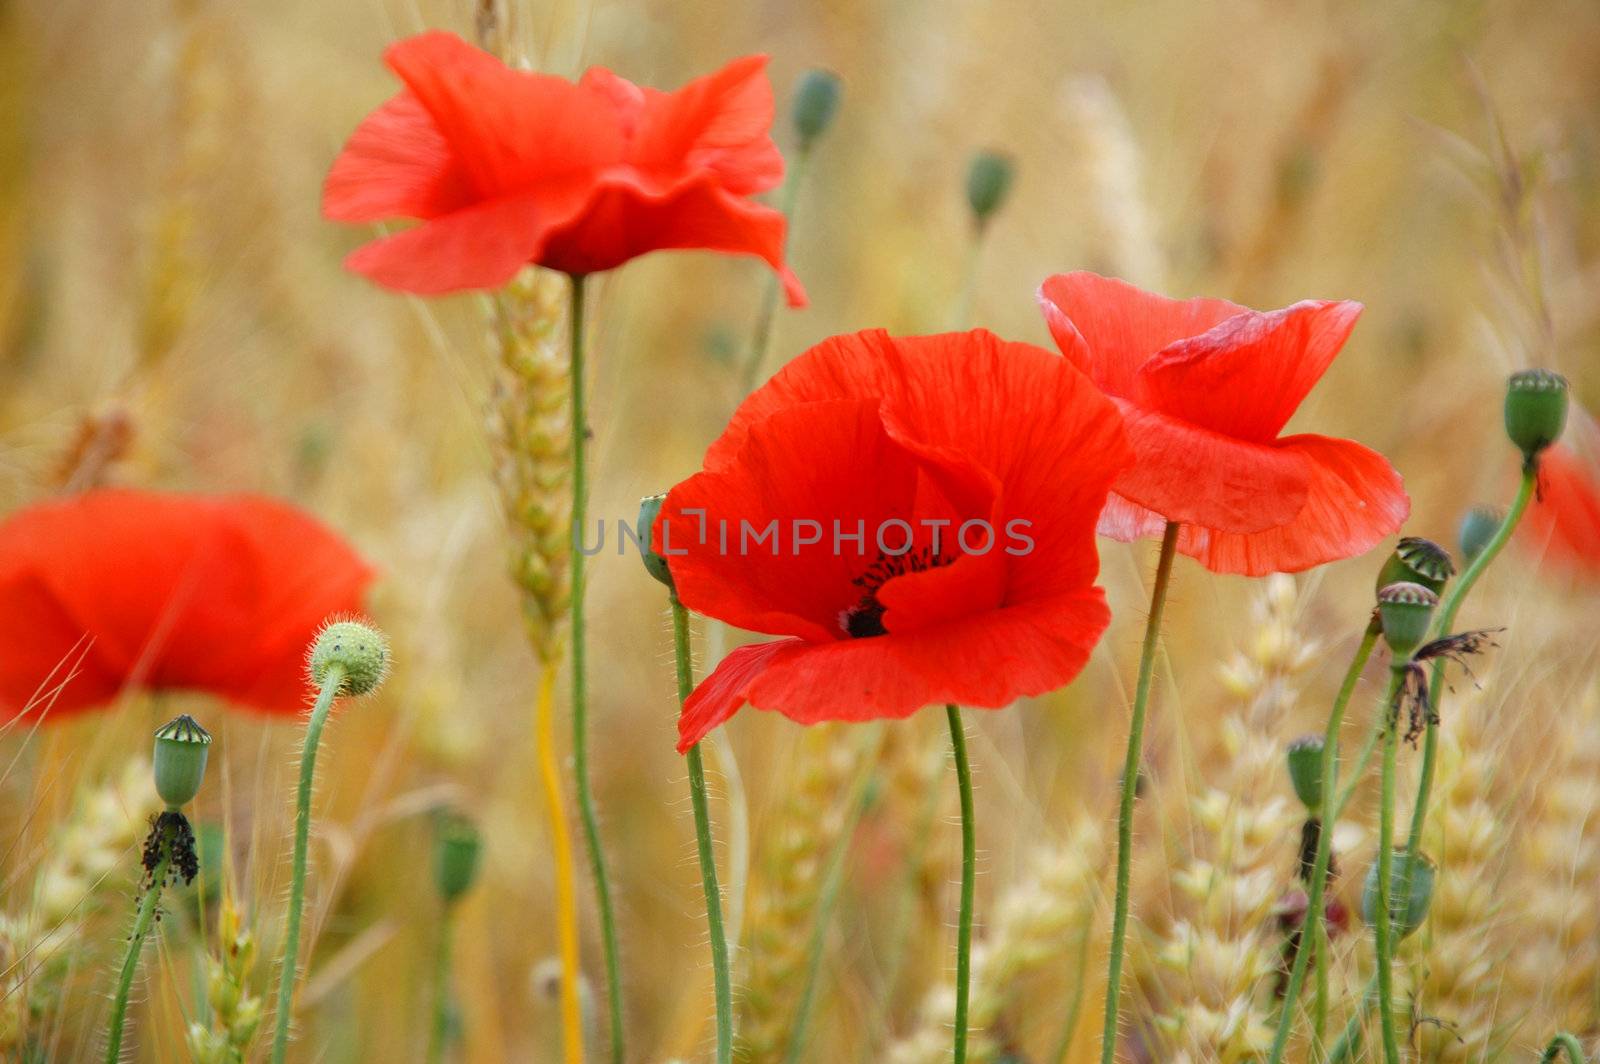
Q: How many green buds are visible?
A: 12